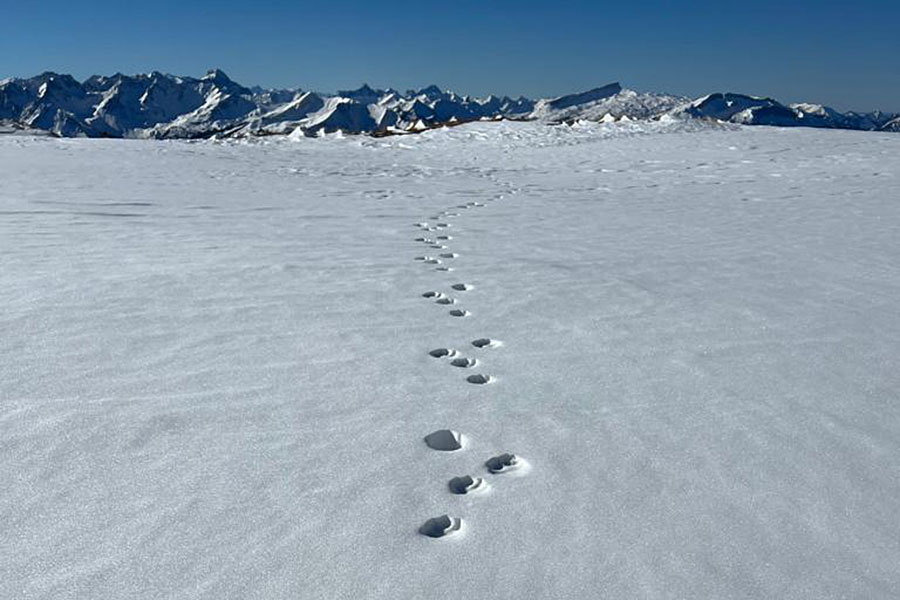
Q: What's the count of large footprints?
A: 4